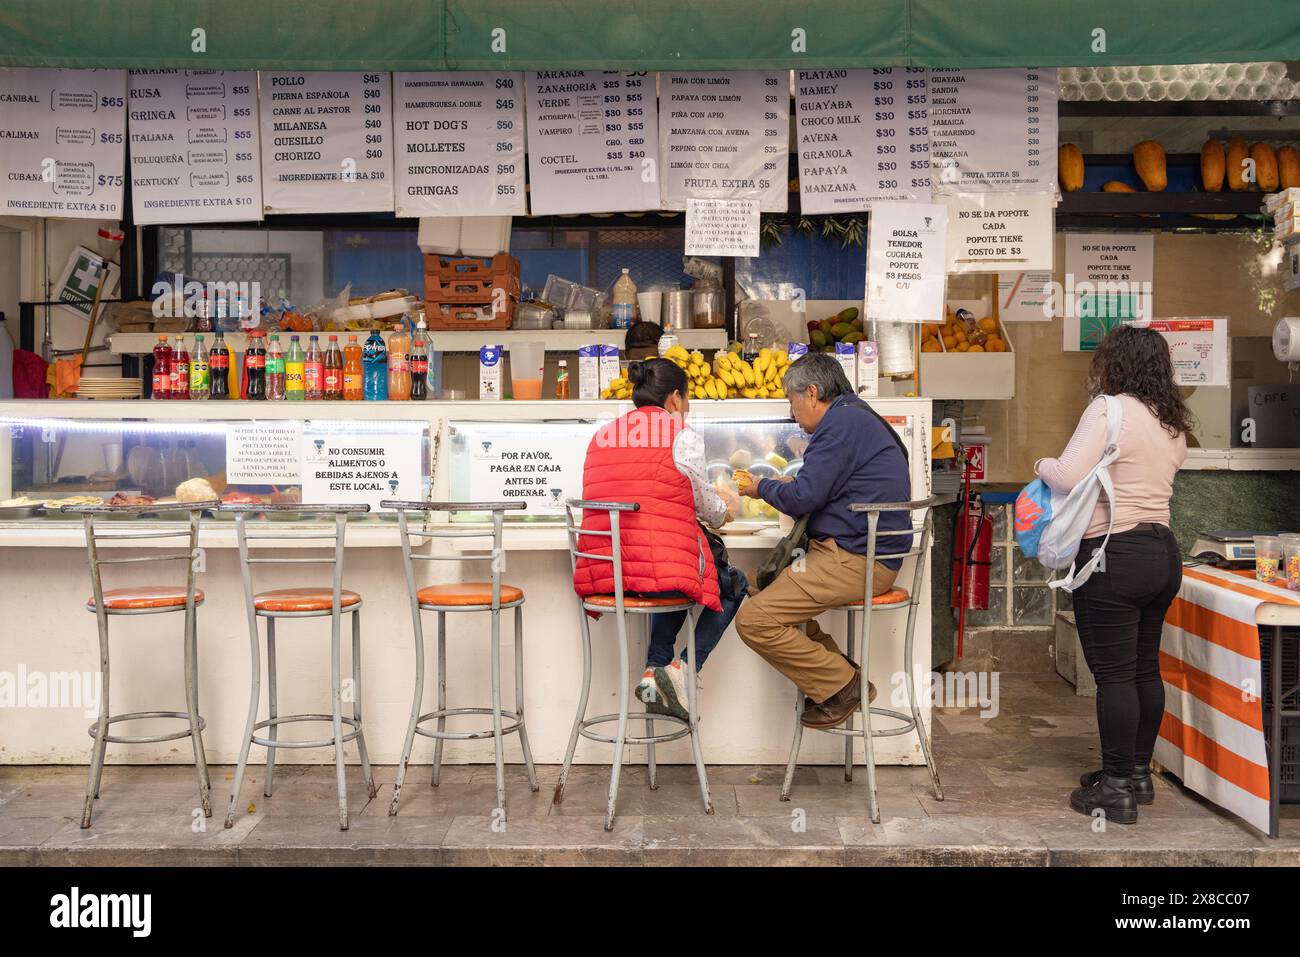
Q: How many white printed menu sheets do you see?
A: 8